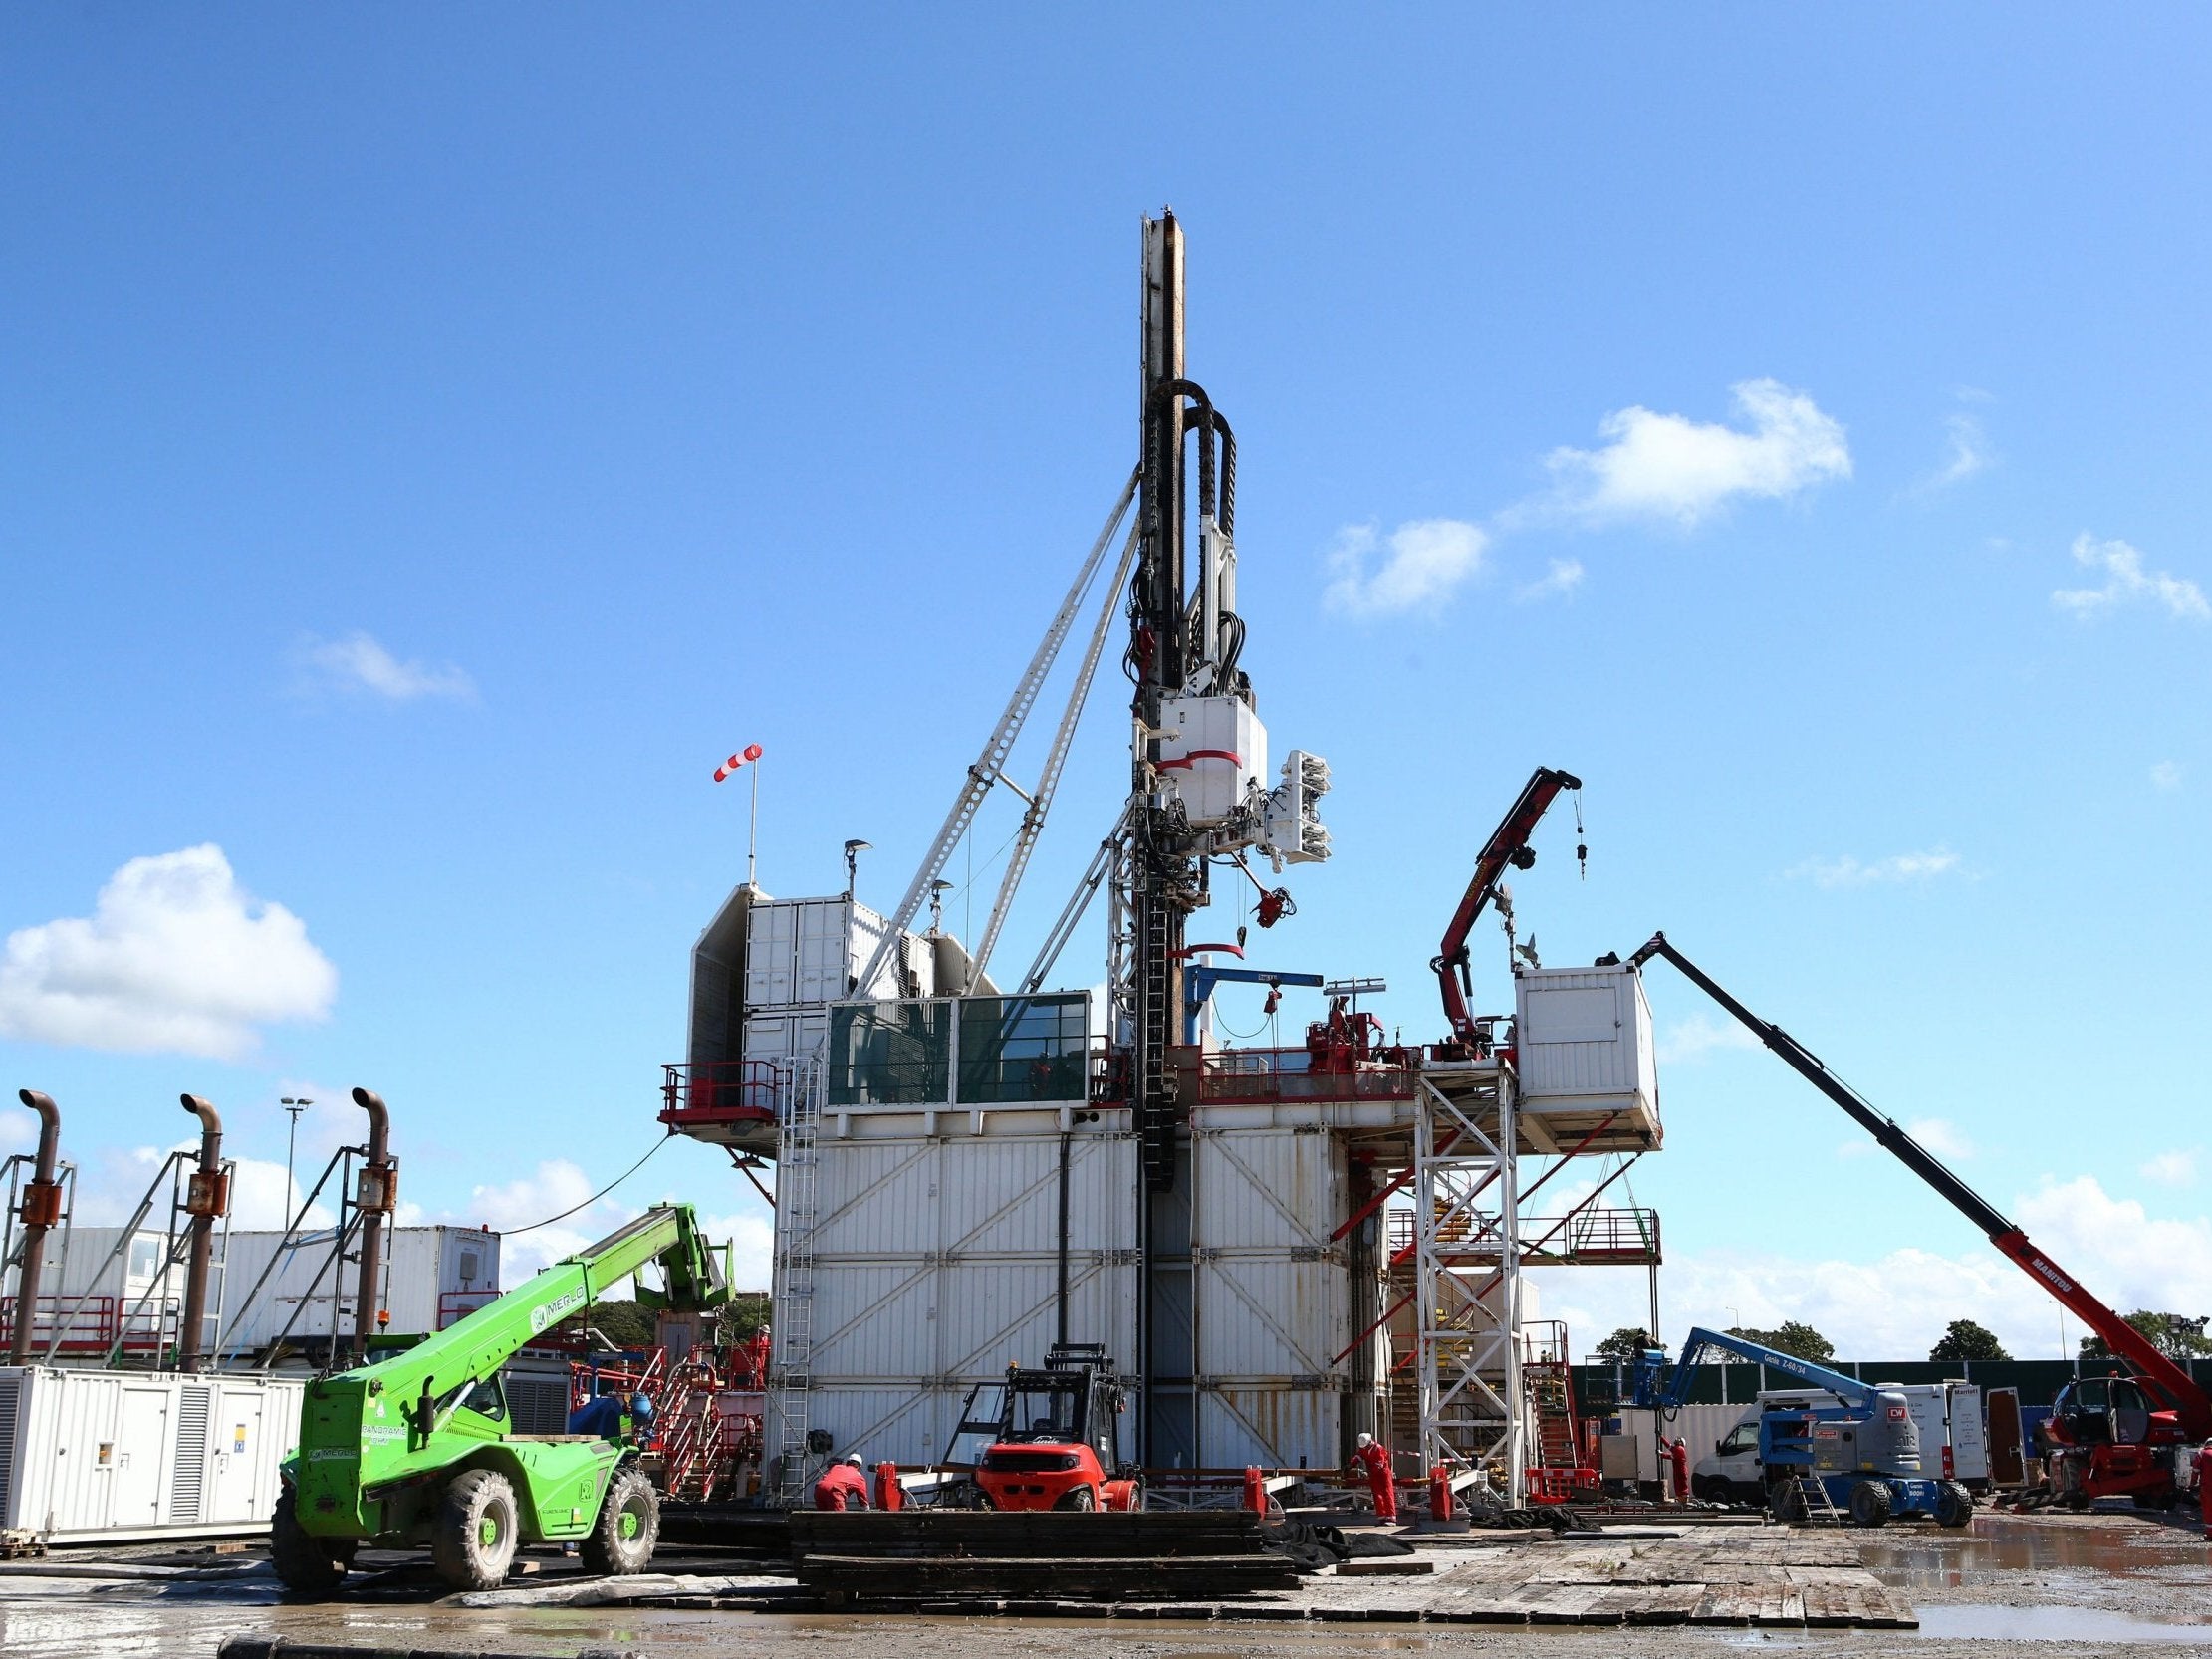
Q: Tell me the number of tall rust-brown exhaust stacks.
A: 3